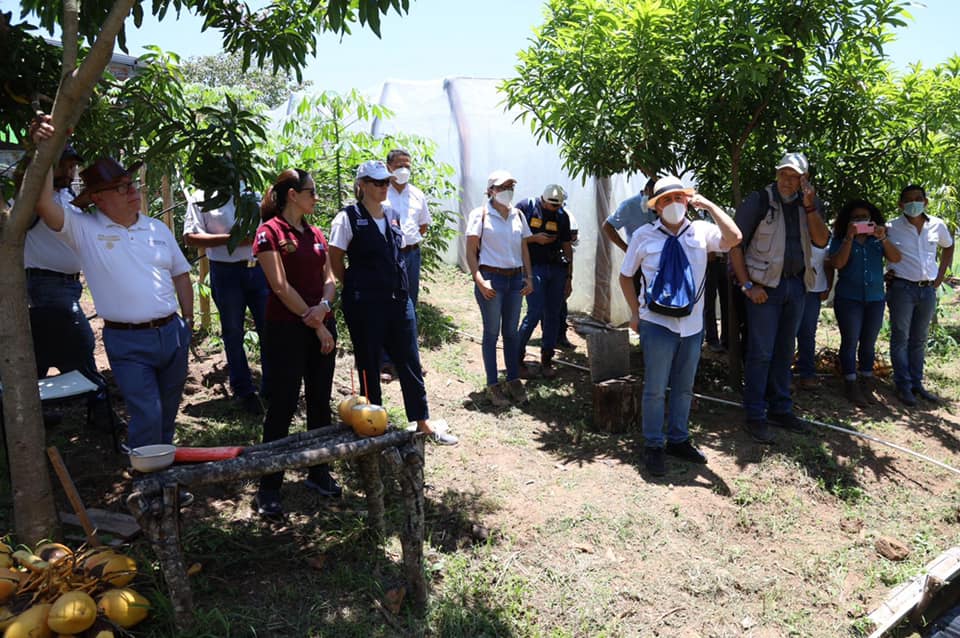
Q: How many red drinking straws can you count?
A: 2